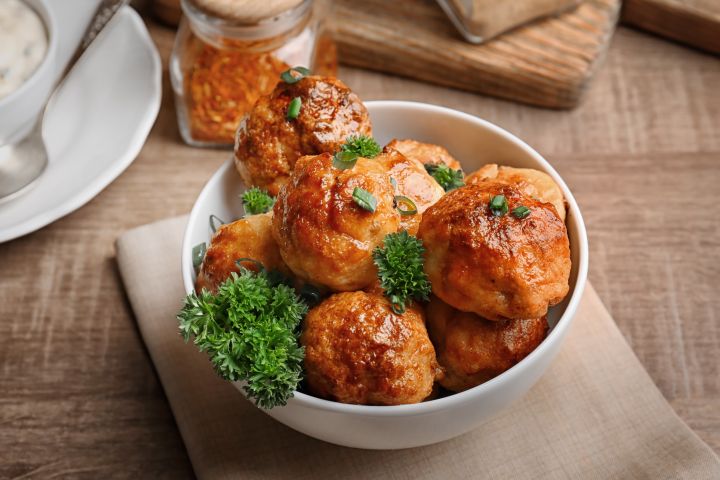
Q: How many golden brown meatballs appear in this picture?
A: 9